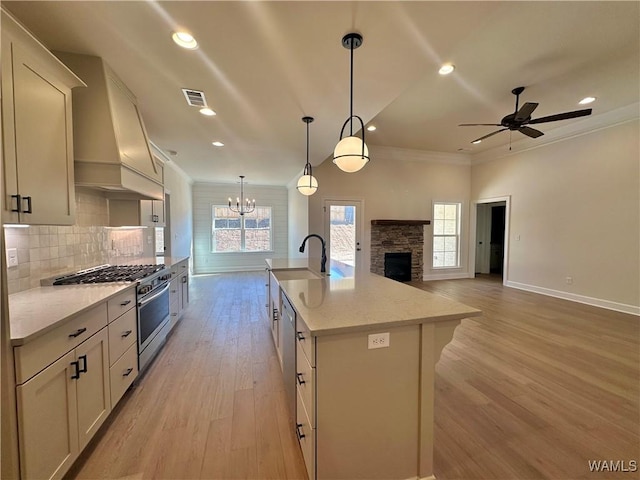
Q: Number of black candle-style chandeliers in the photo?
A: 1